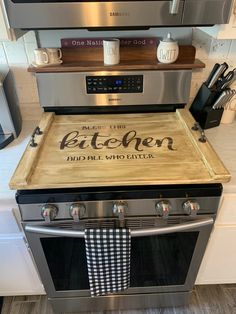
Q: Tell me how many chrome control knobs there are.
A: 5